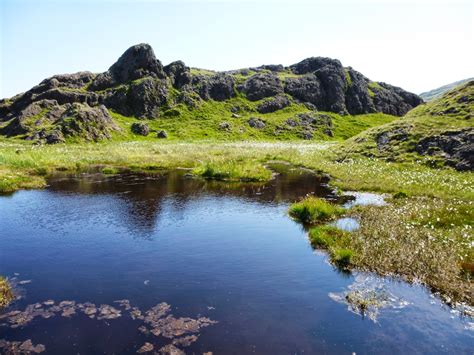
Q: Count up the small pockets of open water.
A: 2